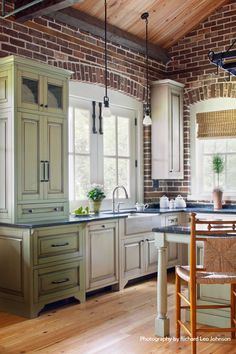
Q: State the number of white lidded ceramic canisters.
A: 3